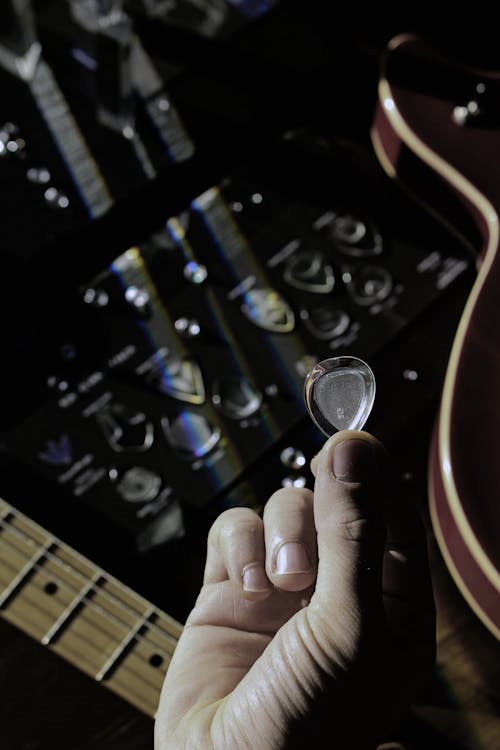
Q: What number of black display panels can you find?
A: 2